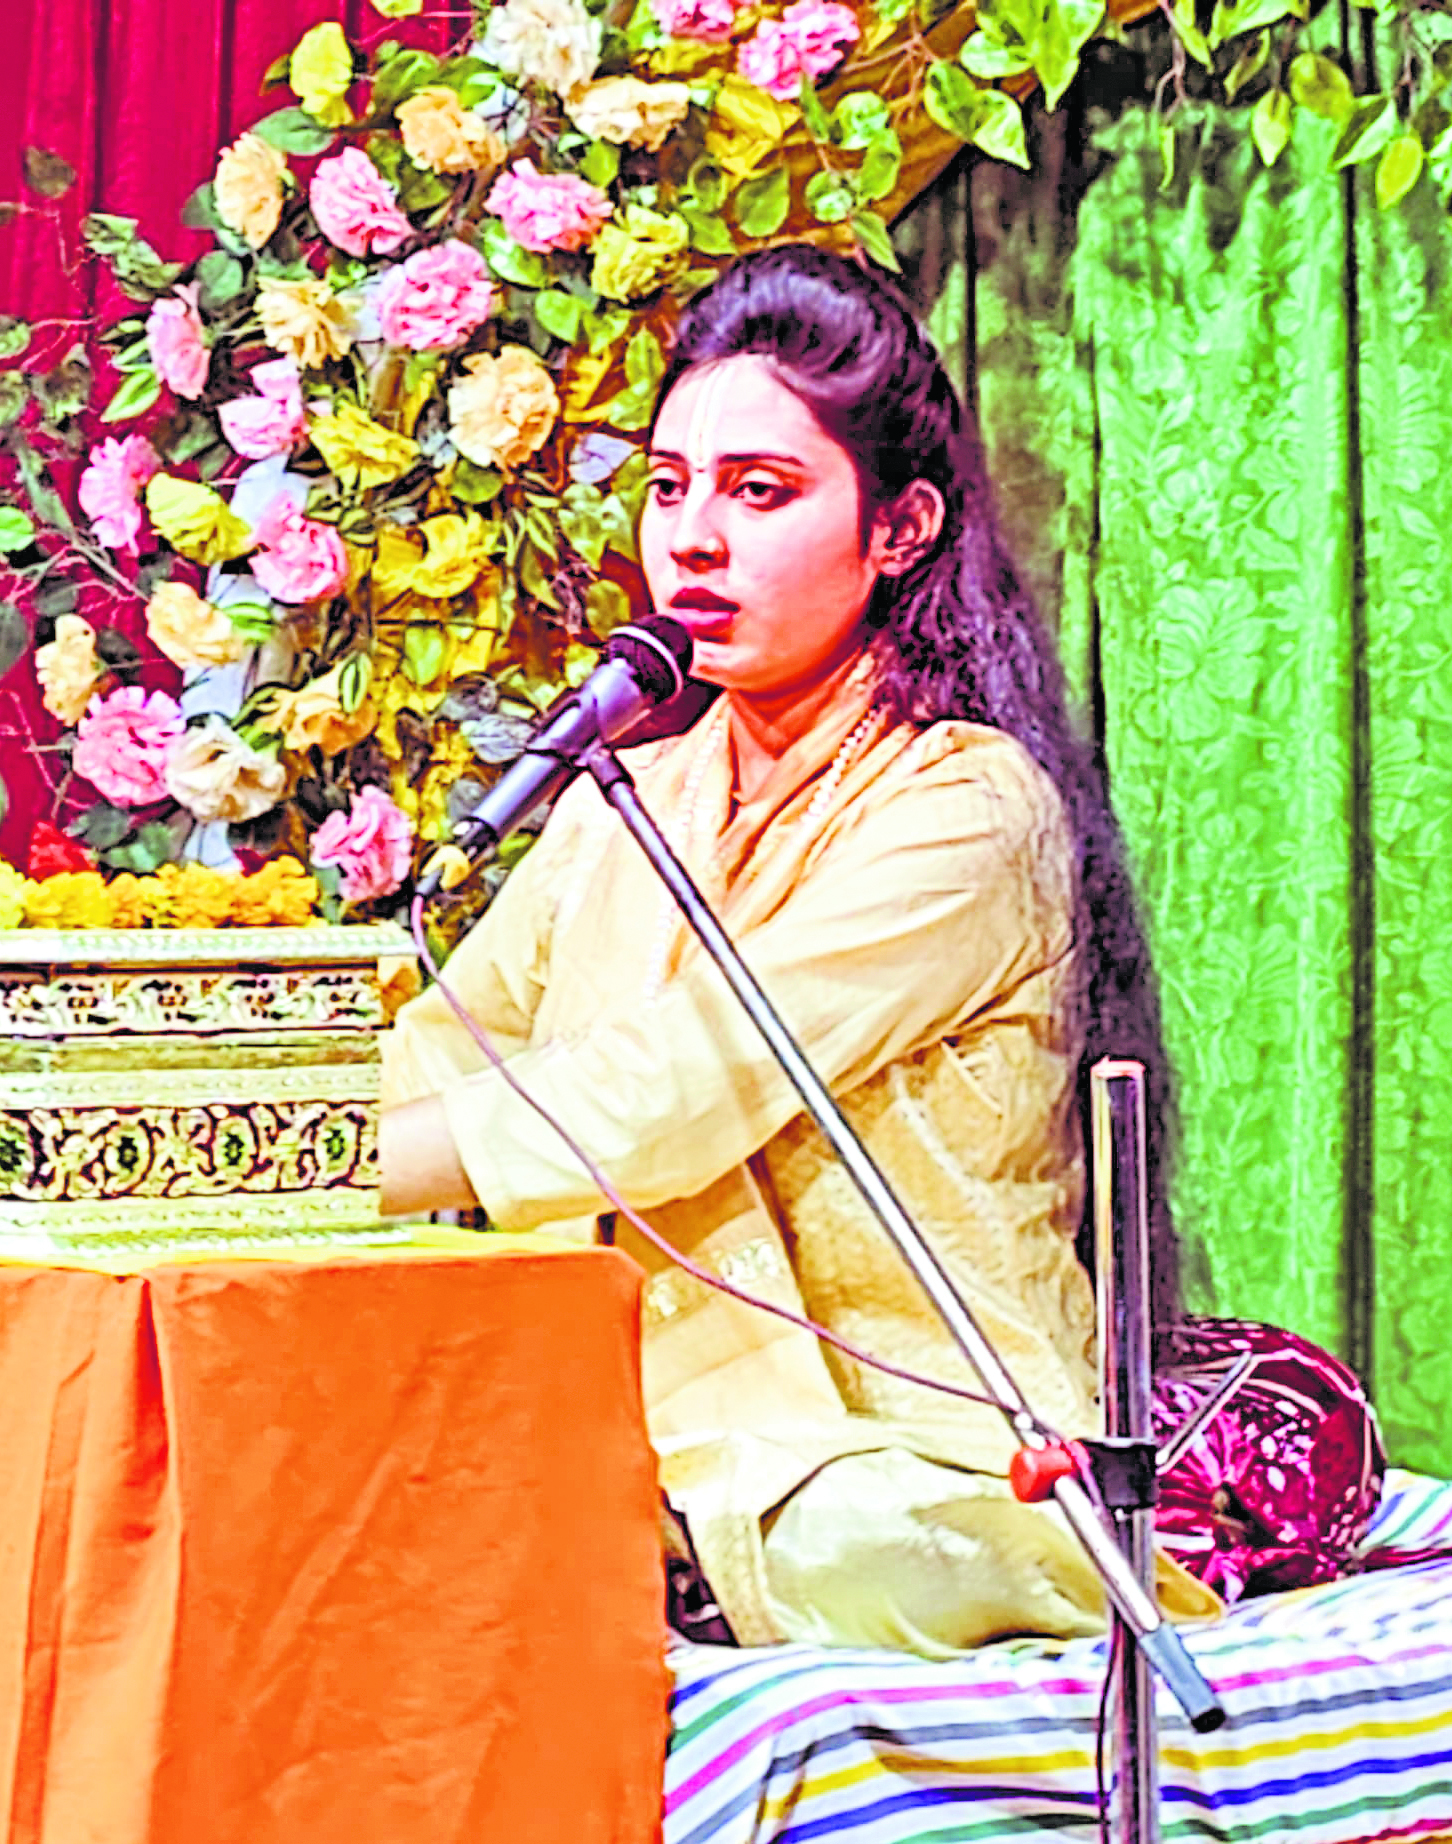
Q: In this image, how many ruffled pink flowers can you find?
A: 11